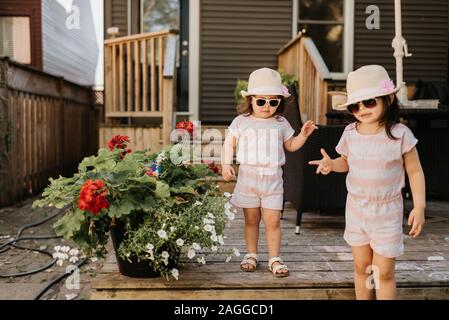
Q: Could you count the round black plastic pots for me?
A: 1